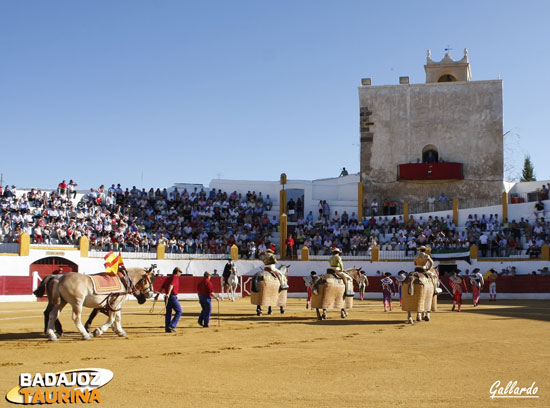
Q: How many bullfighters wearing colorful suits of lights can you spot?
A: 7